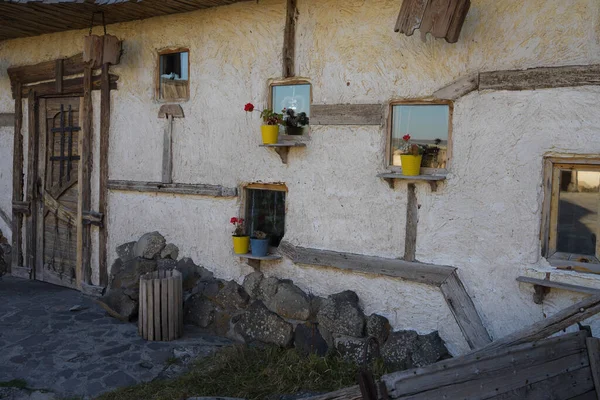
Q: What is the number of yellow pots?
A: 3